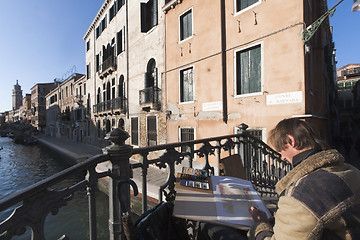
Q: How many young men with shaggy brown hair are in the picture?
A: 1